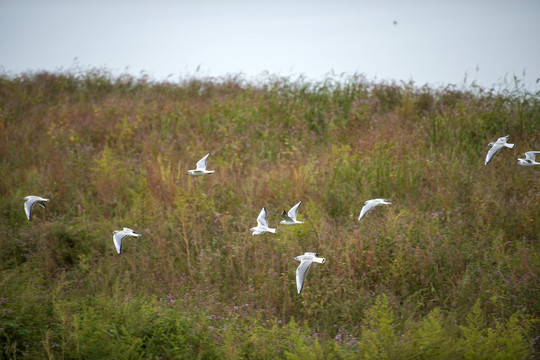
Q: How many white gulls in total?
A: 9